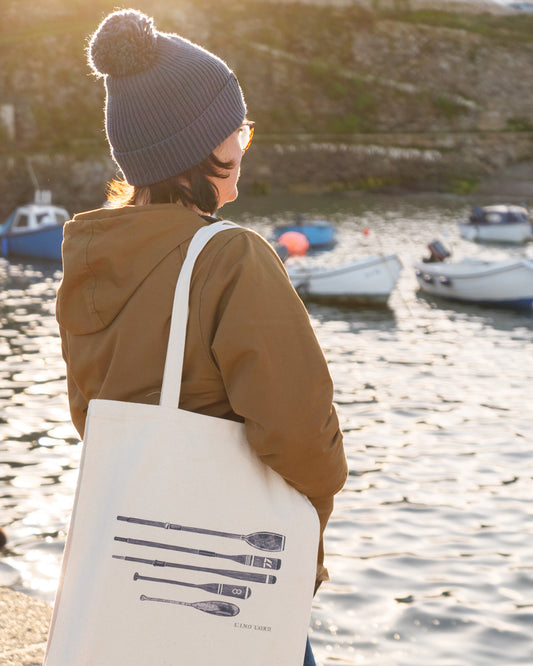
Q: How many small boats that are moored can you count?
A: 5